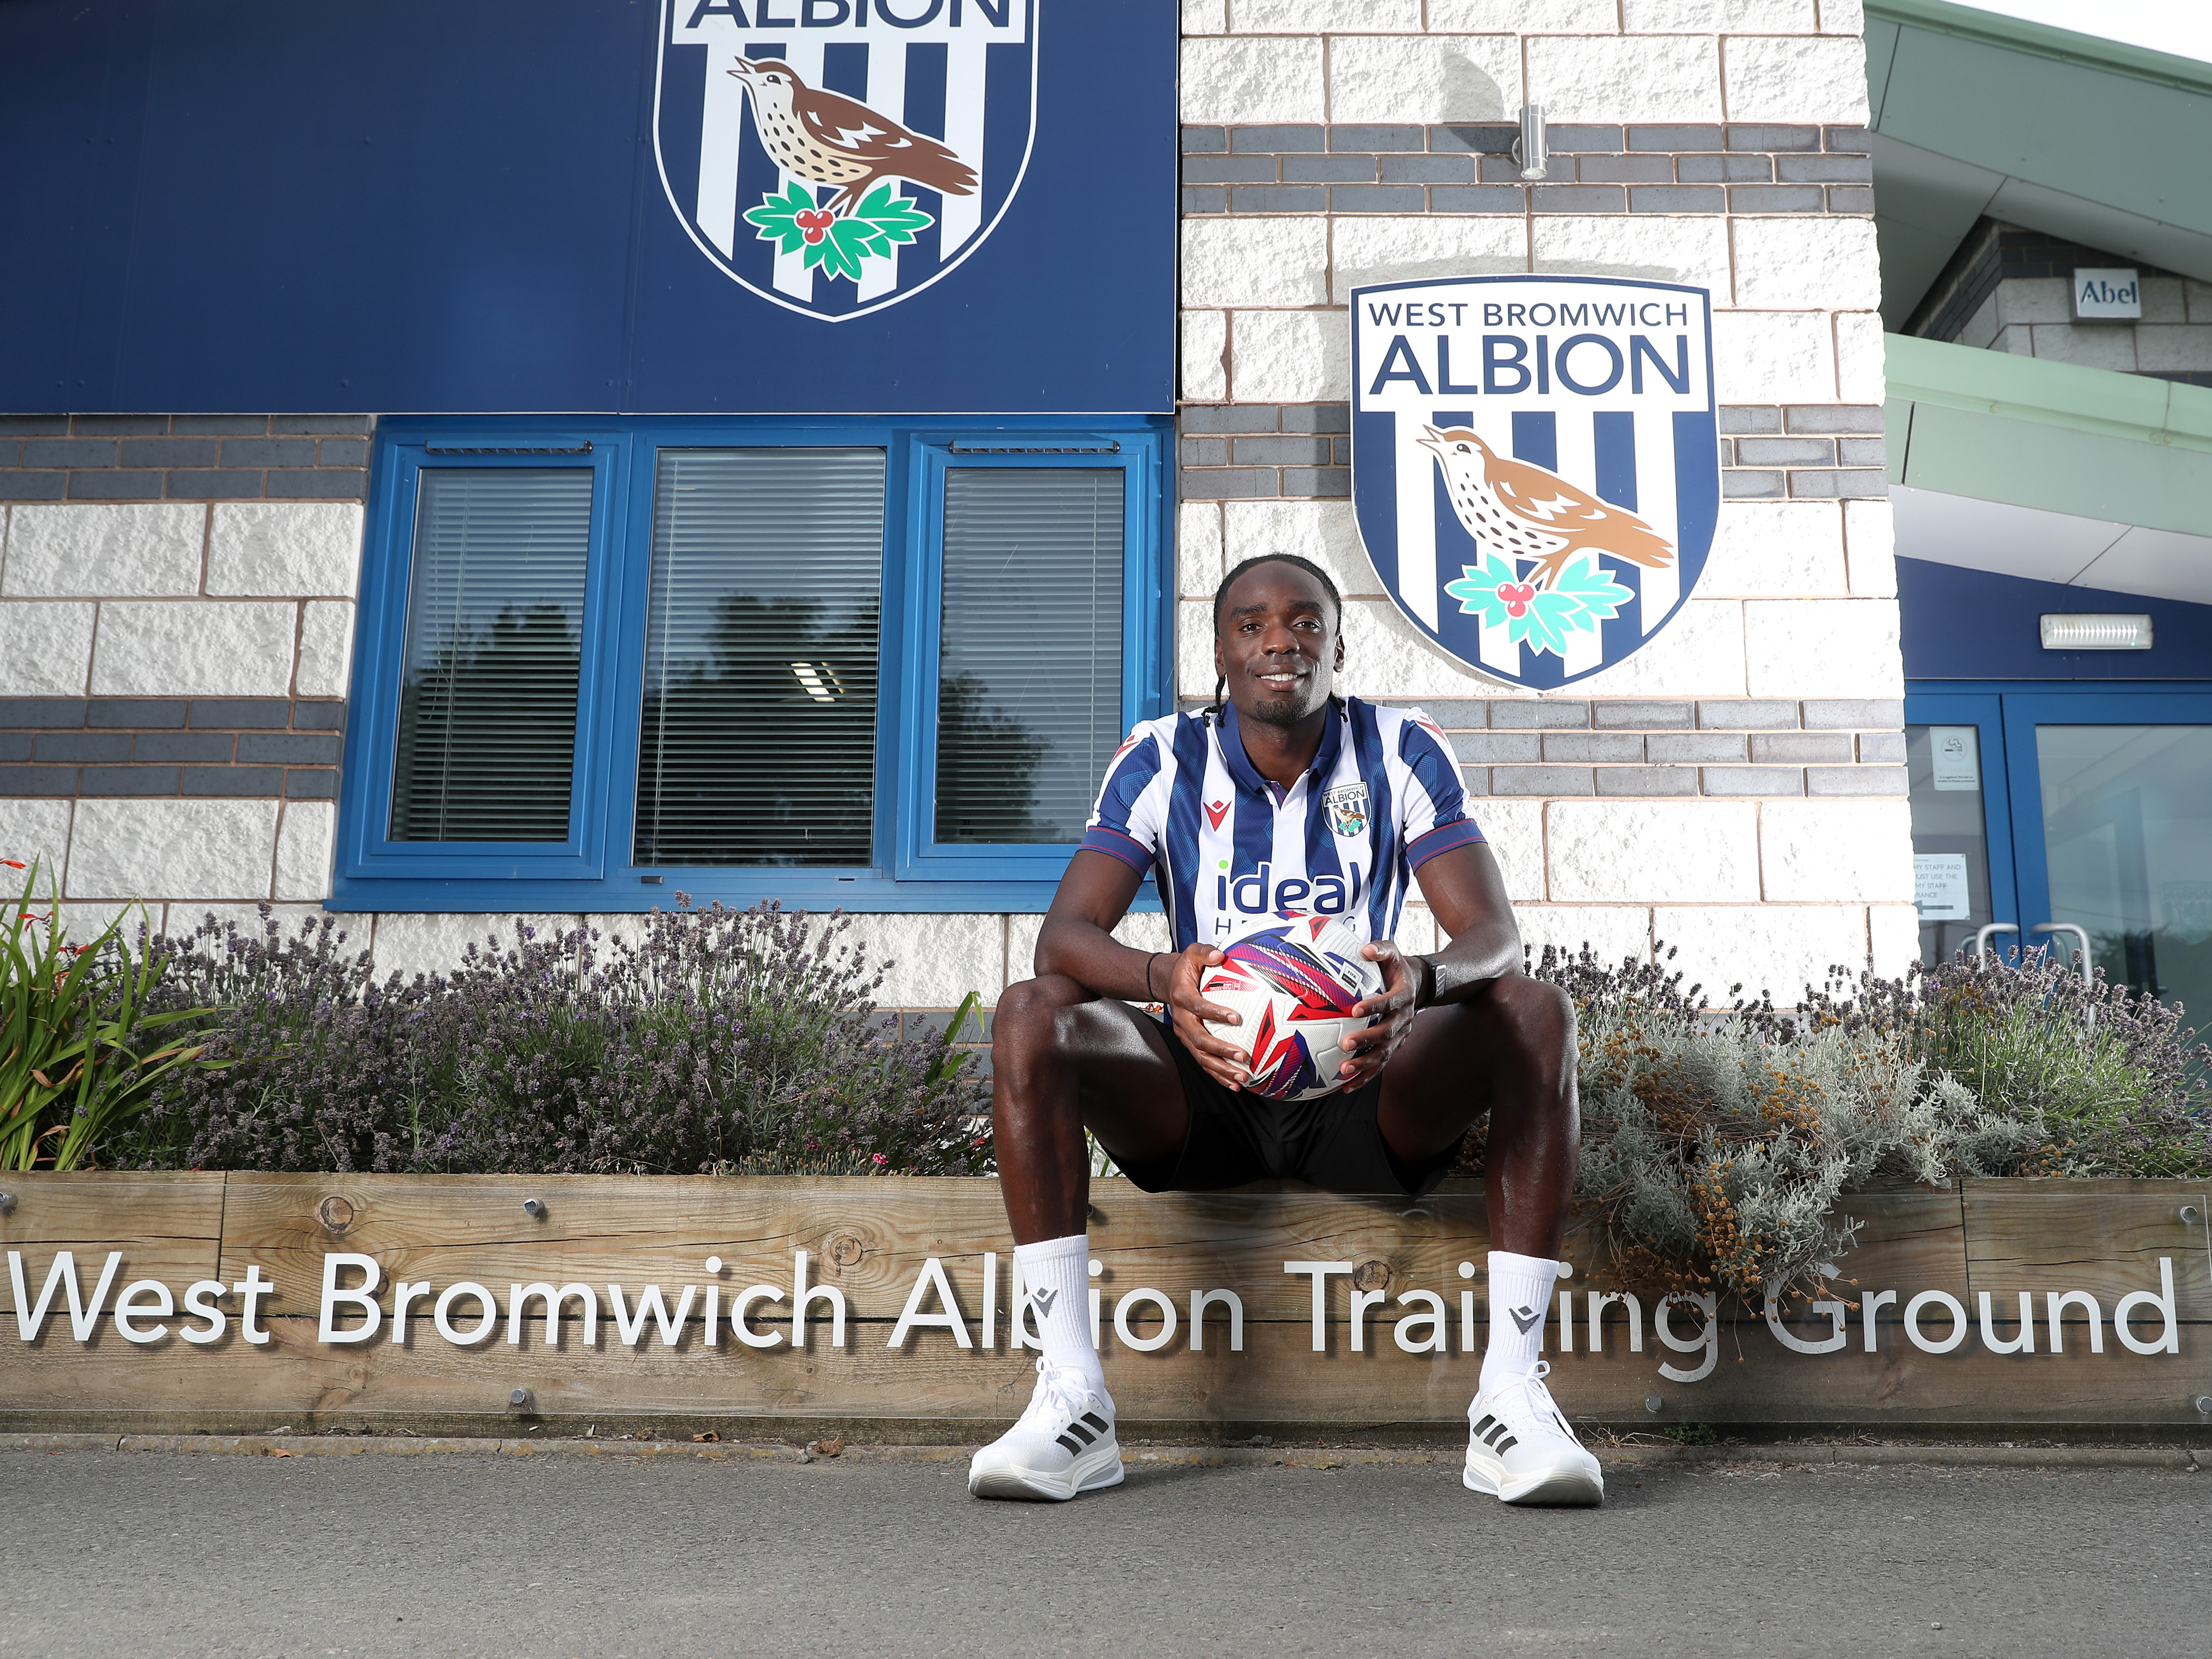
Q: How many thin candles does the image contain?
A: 0